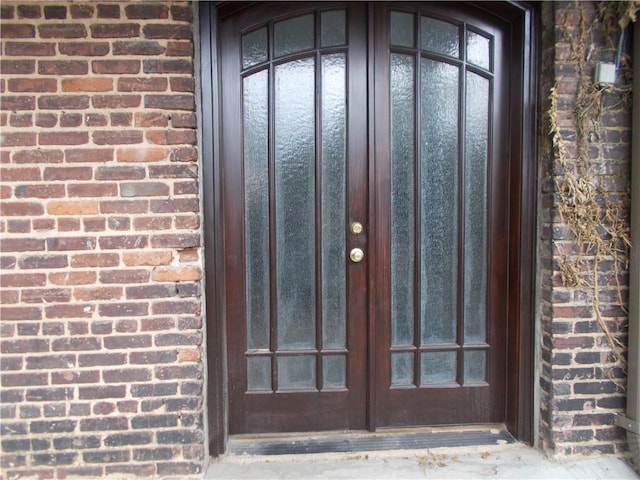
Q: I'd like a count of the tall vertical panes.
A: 6